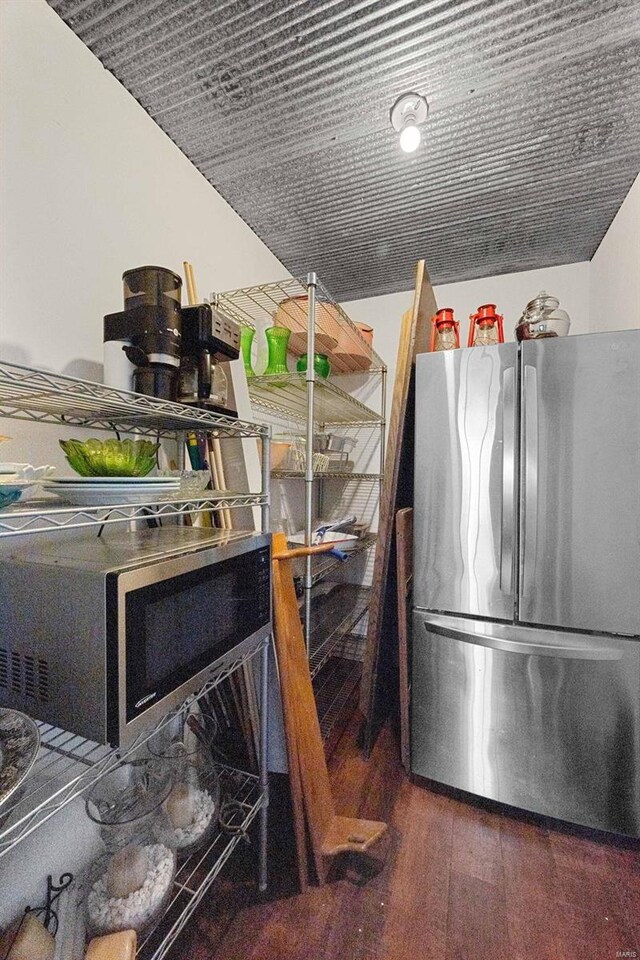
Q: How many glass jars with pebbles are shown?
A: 2